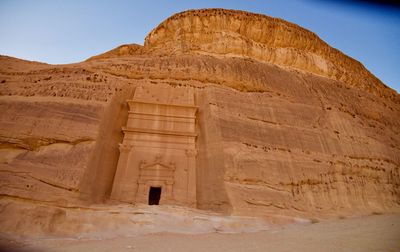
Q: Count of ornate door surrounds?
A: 1